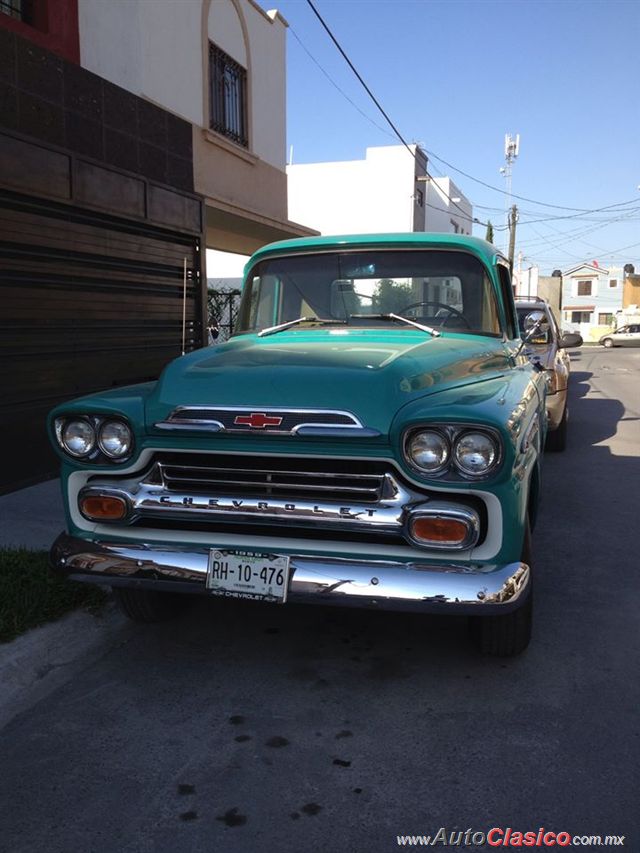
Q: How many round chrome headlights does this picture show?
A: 4